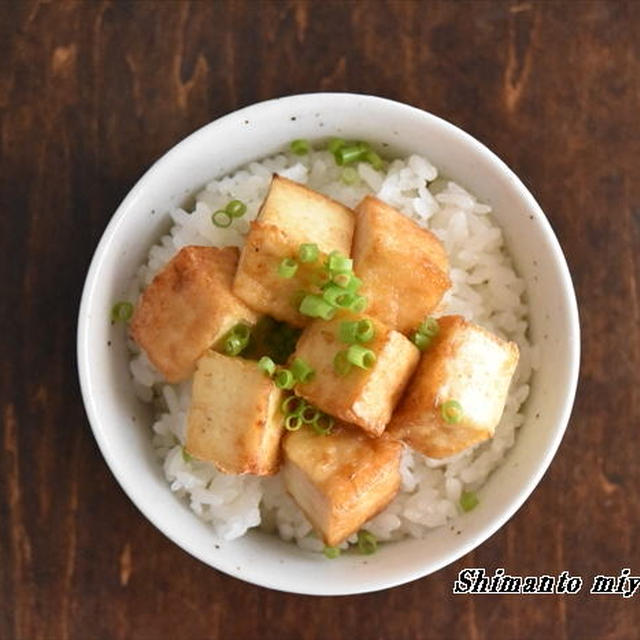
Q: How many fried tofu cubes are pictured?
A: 7